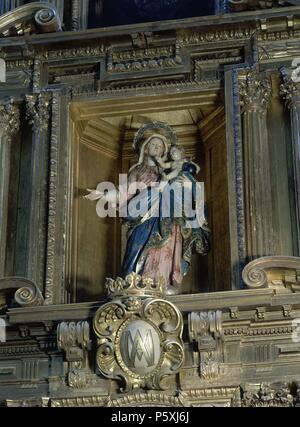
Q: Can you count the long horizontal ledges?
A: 2